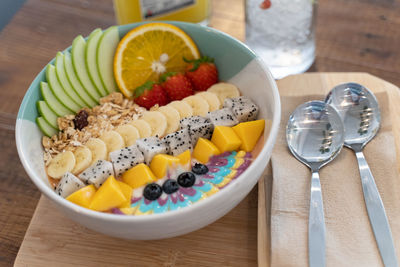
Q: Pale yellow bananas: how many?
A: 12